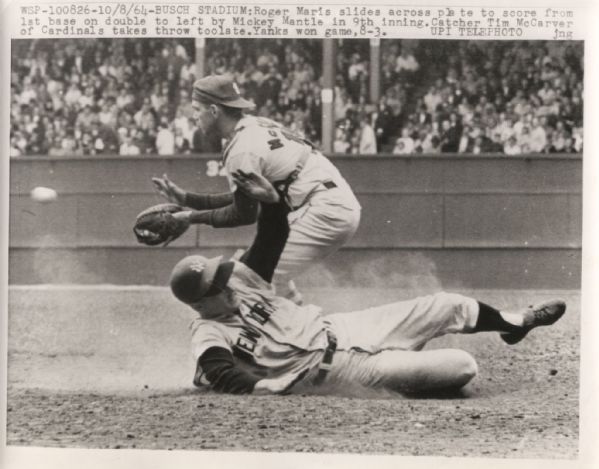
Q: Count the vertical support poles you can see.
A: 3